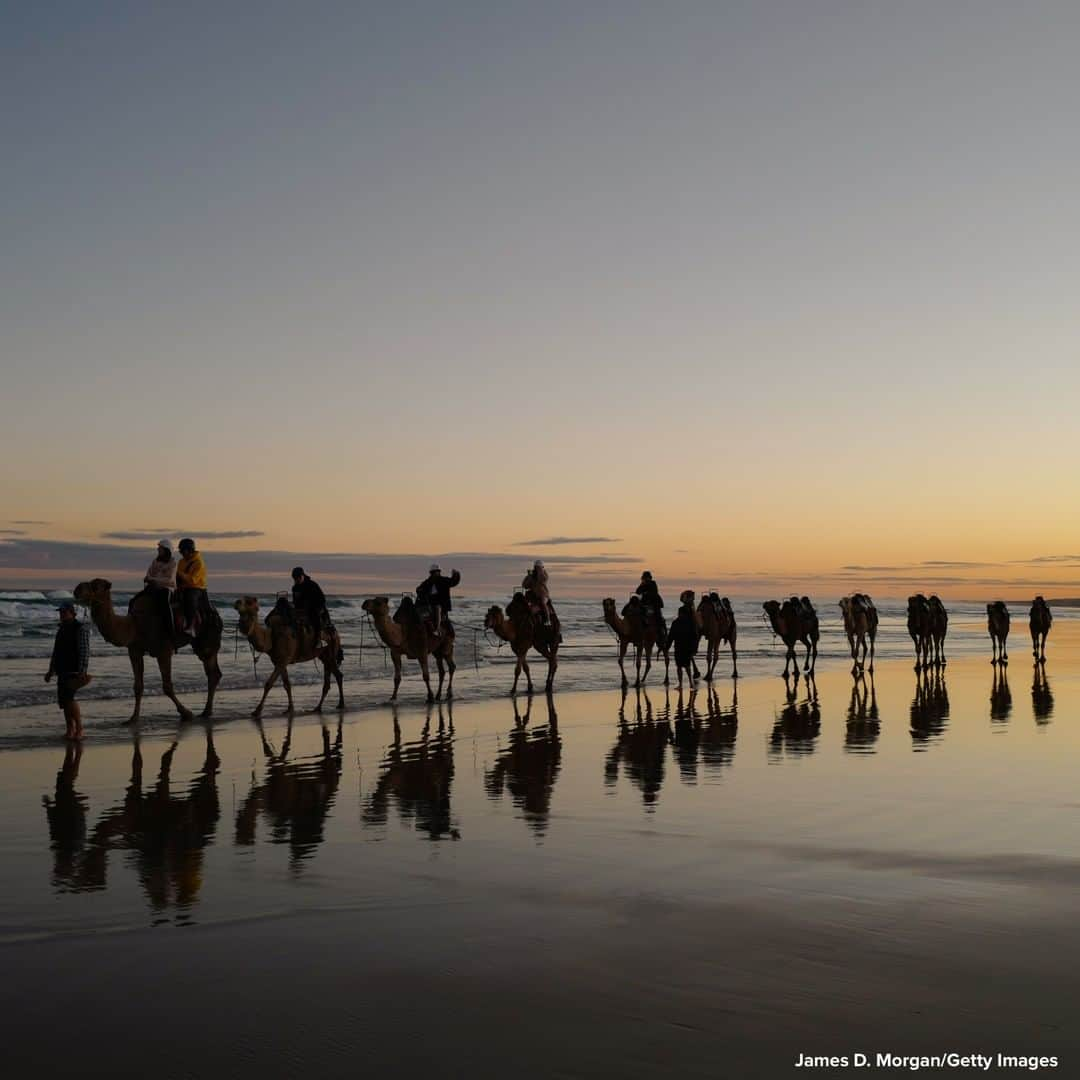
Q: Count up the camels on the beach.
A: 12